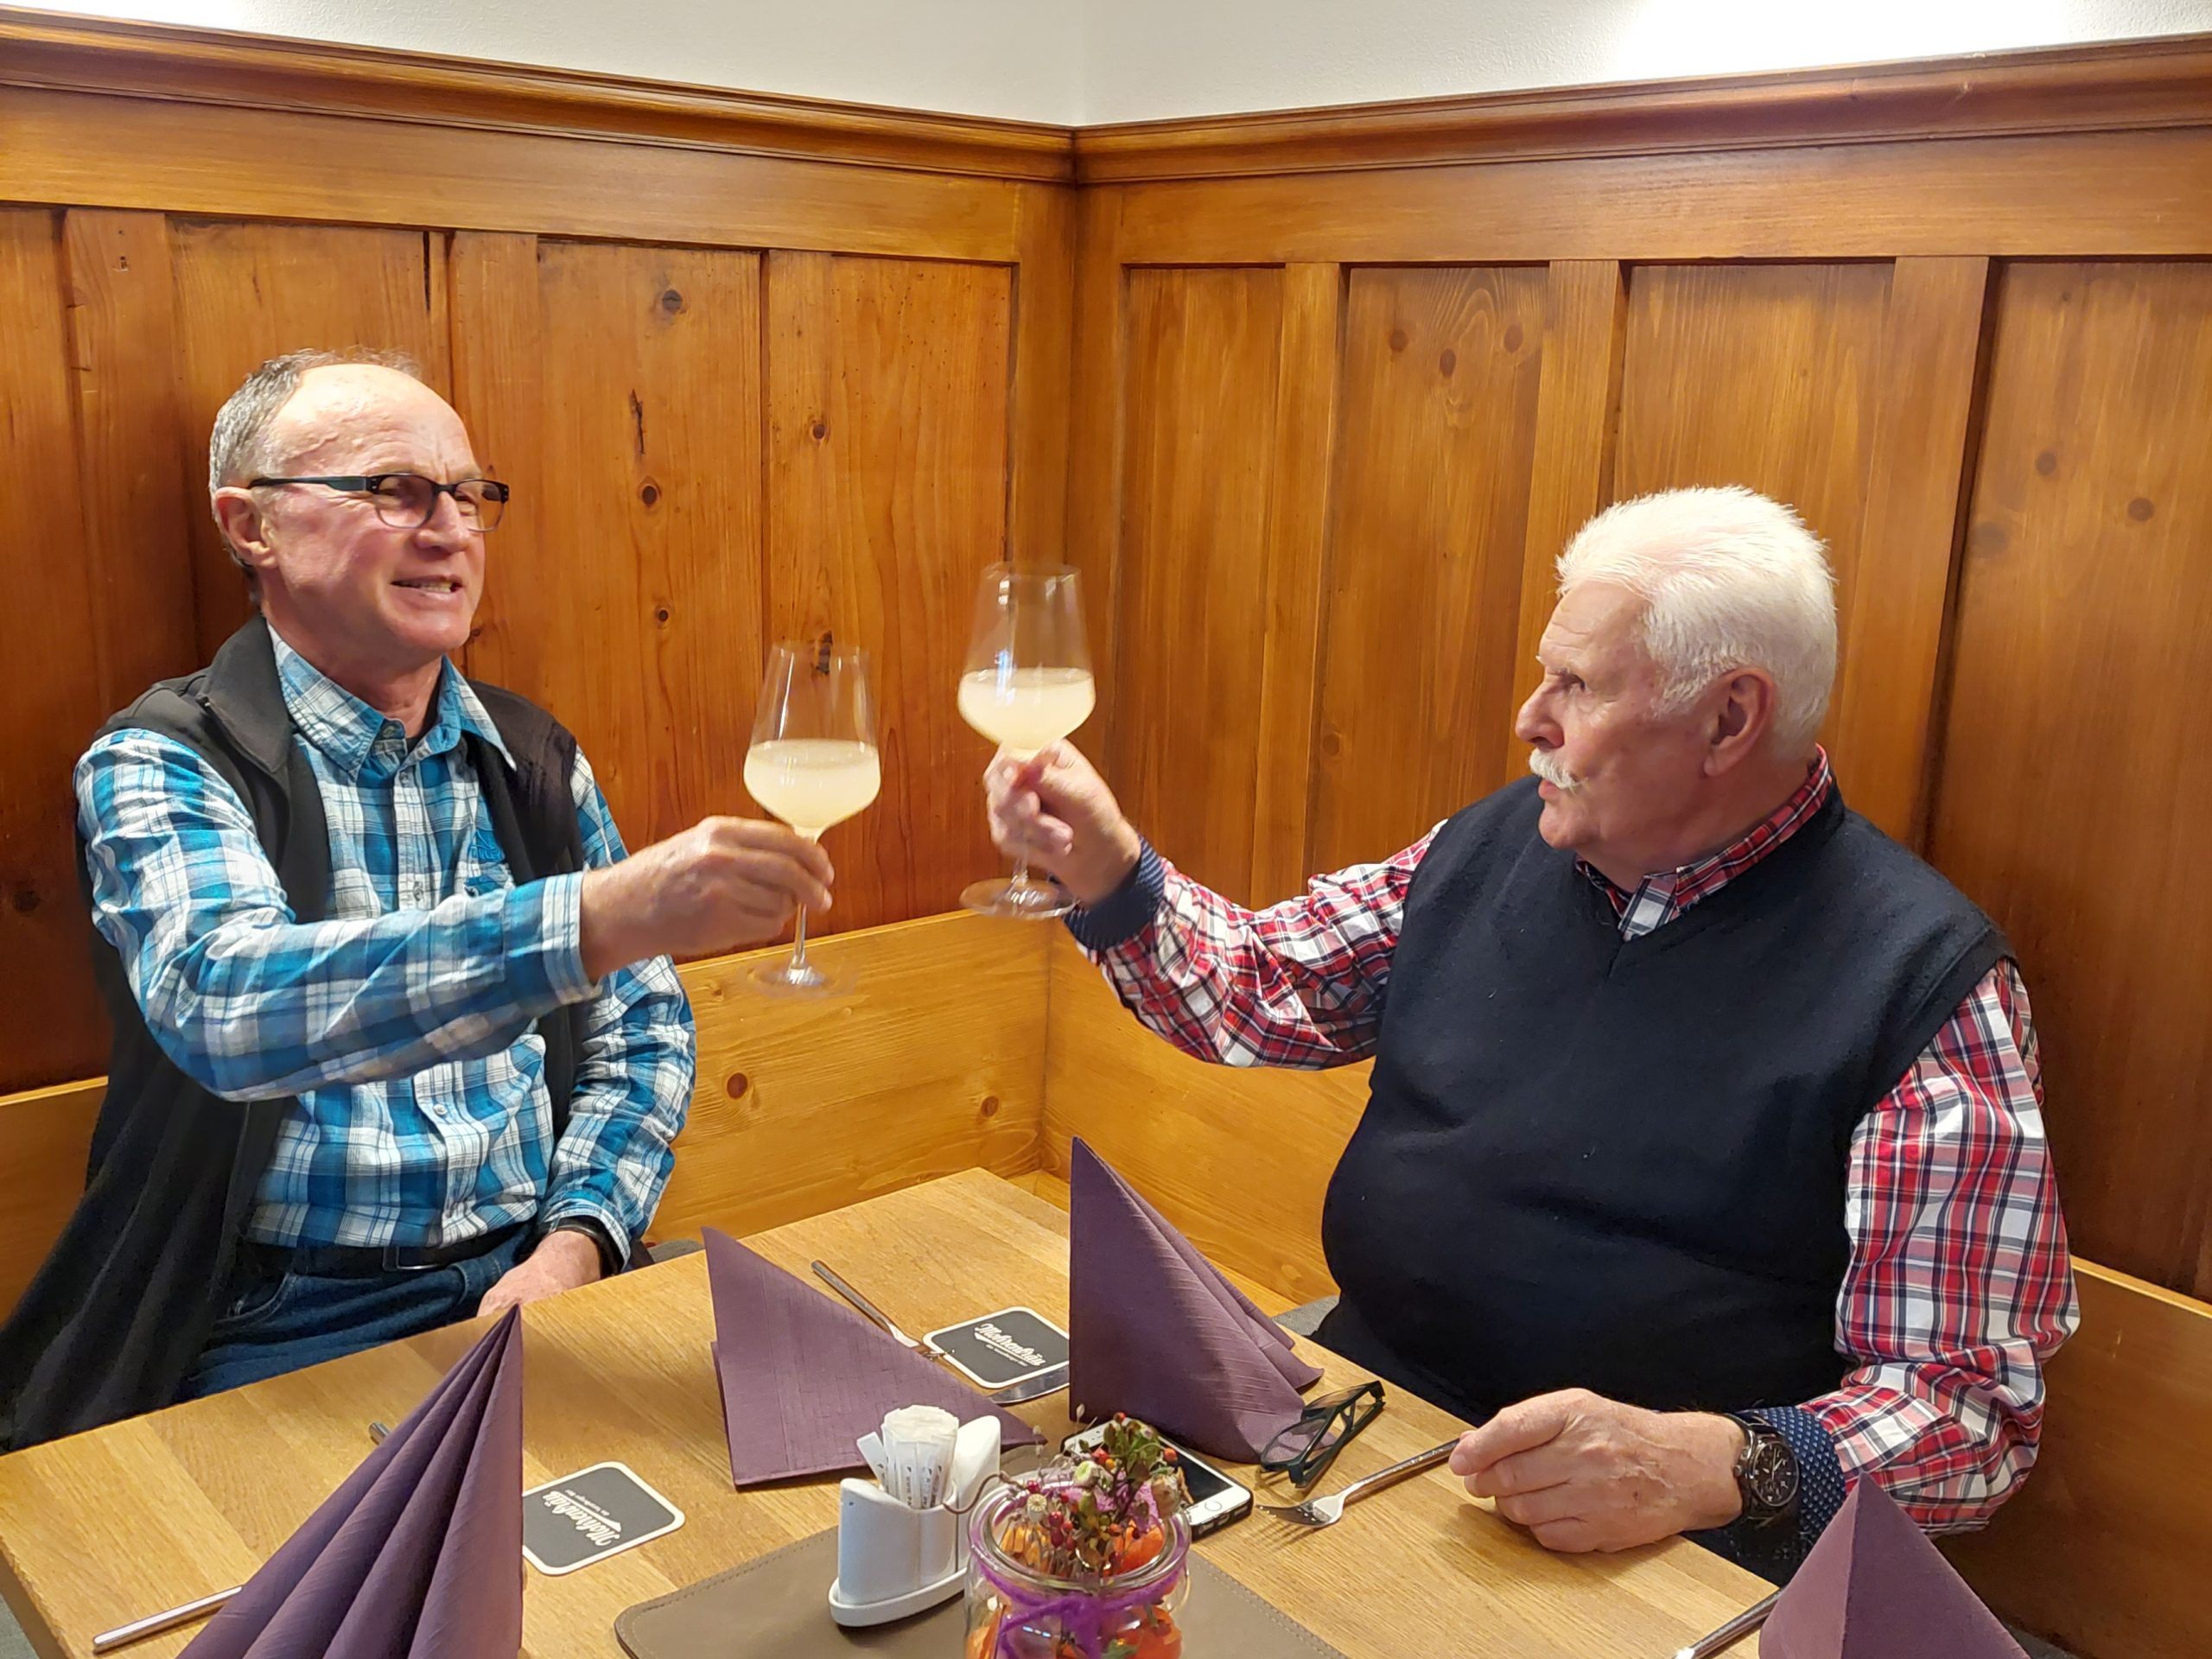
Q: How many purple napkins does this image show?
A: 4